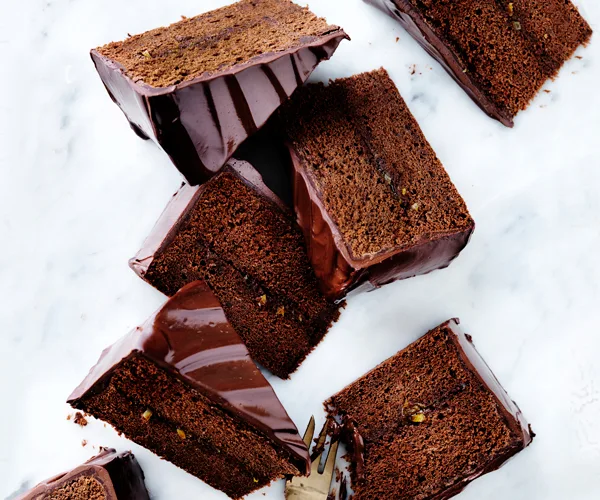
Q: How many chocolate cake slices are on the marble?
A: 7